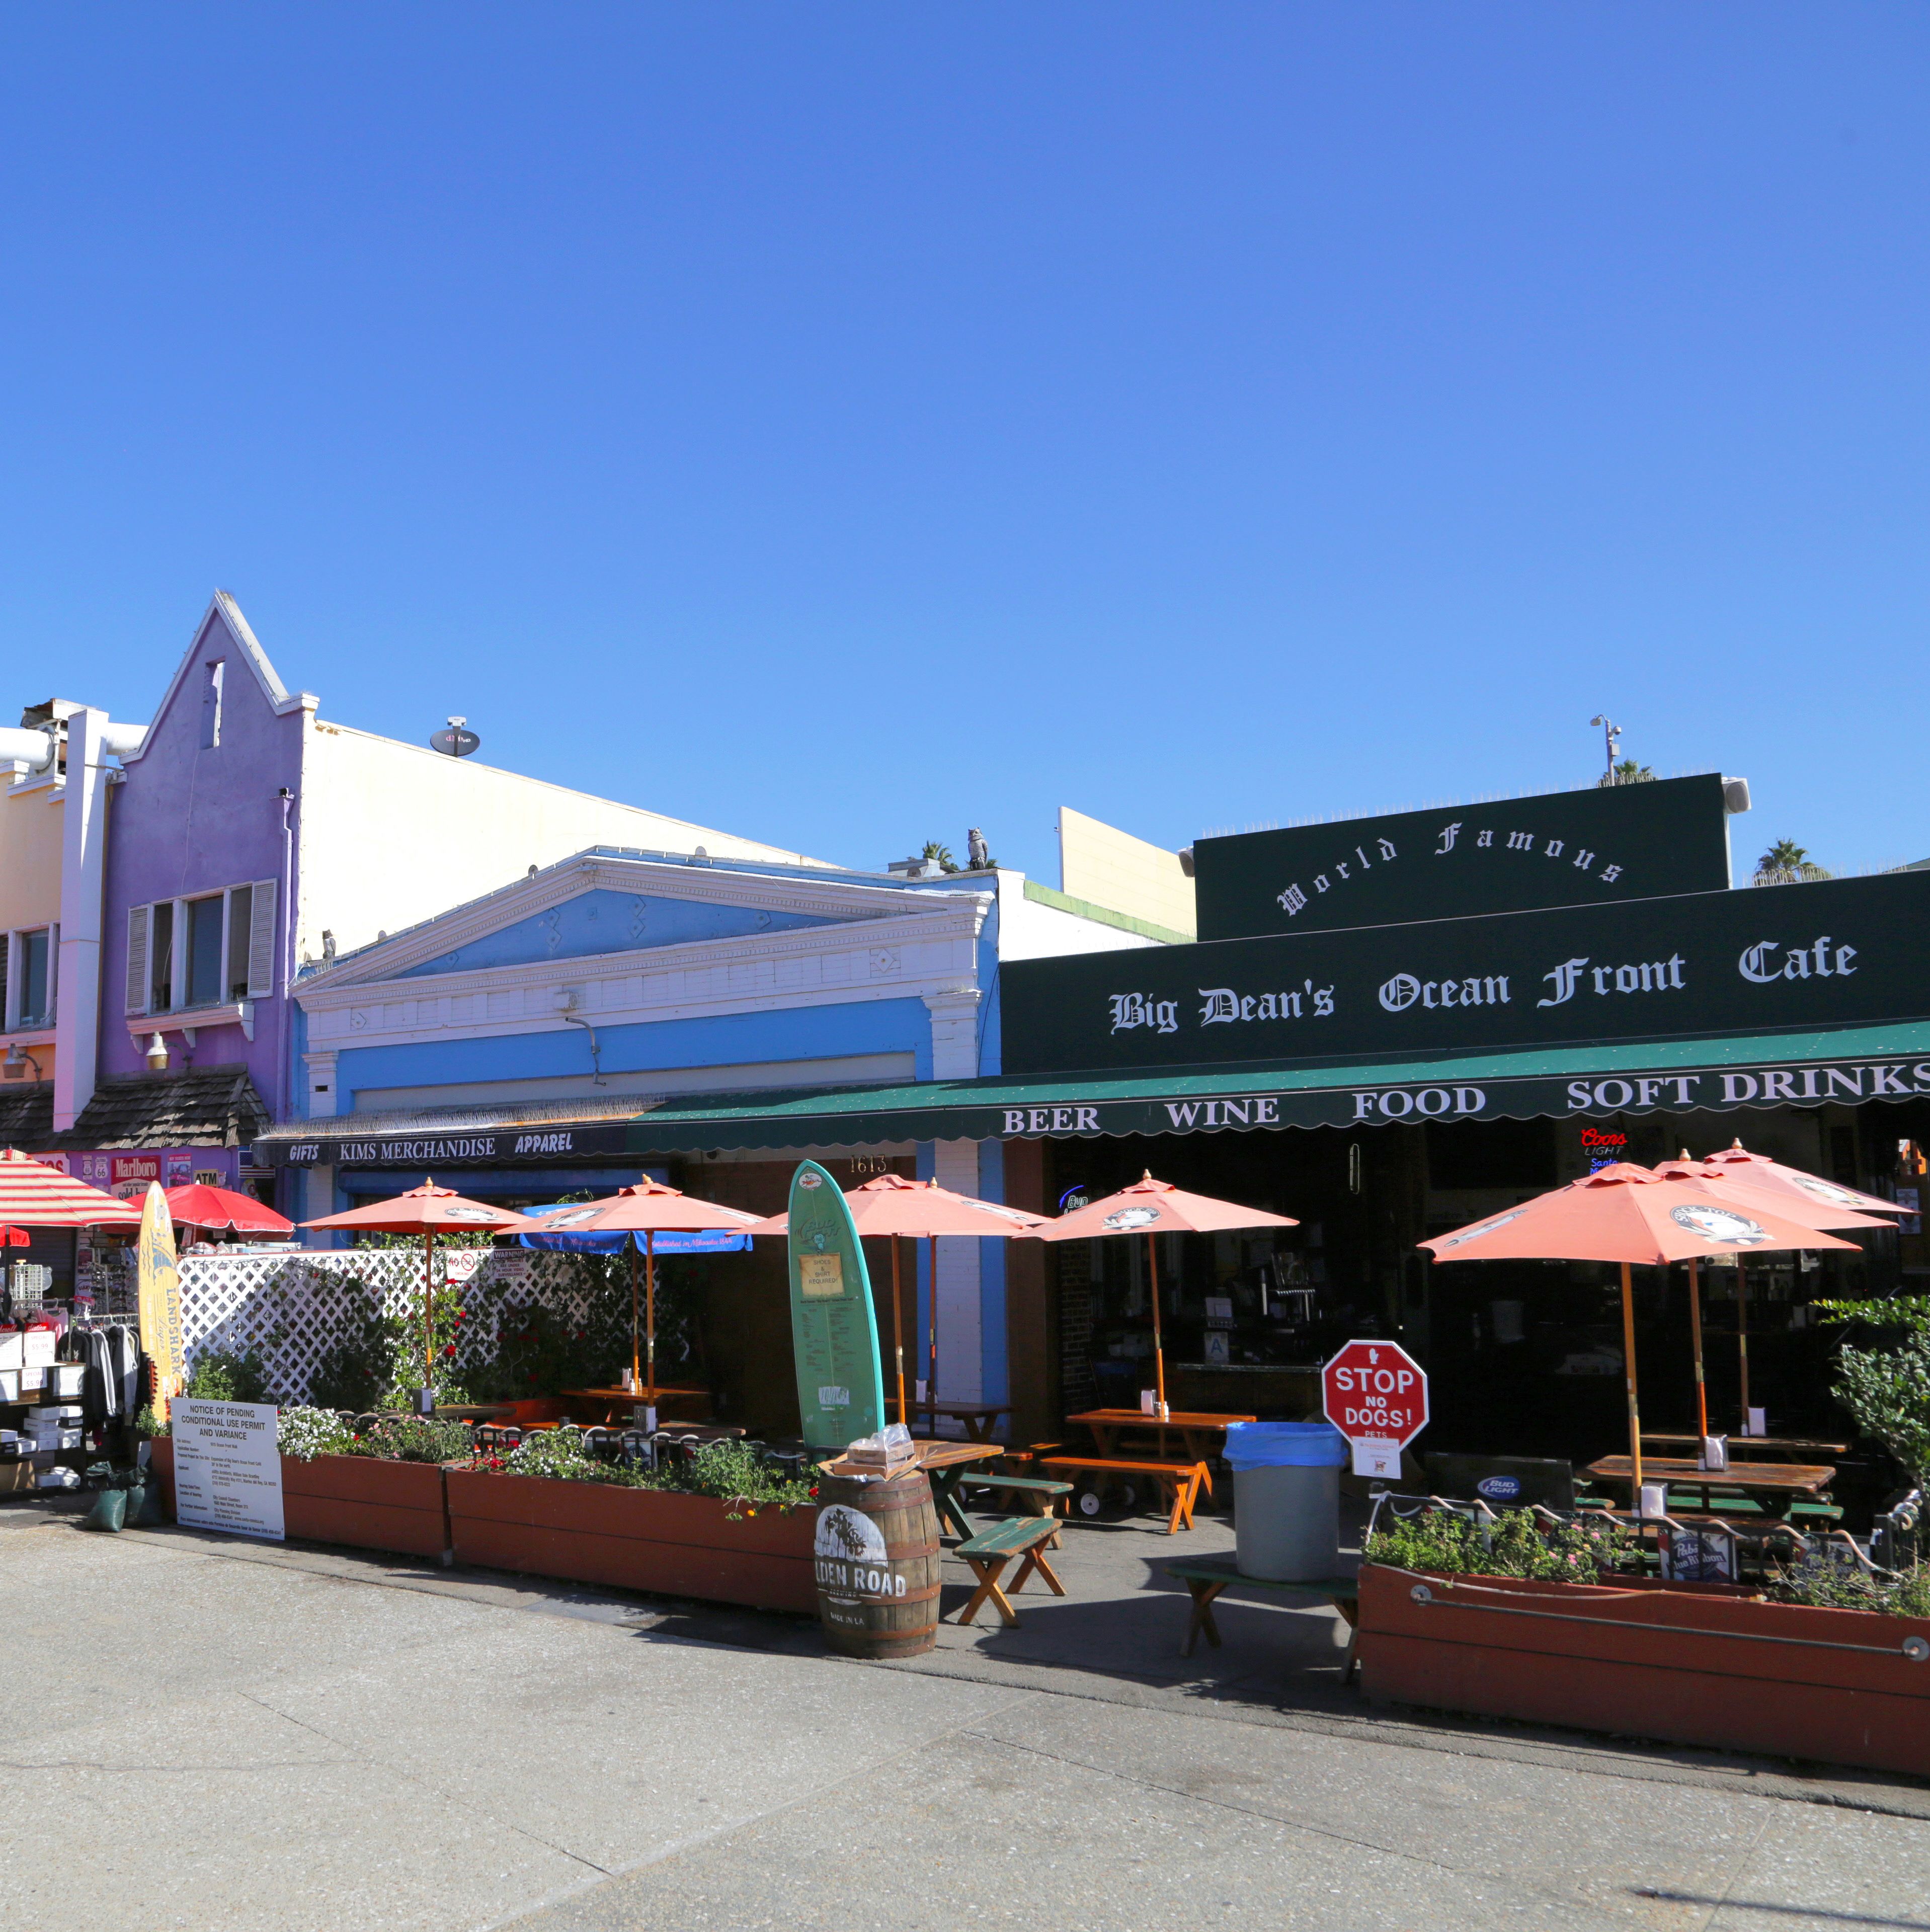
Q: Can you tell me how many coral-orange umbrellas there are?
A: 8